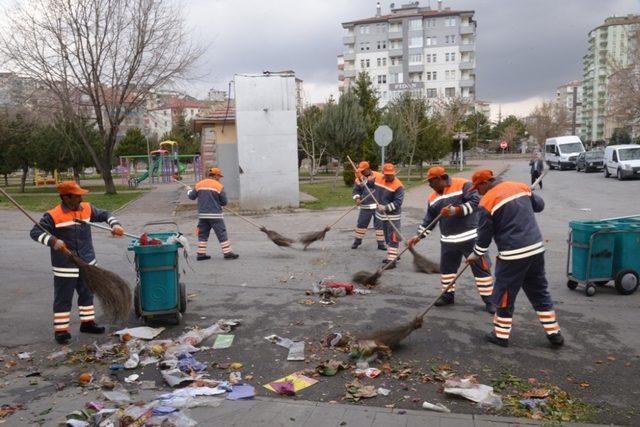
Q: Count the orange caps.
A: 6